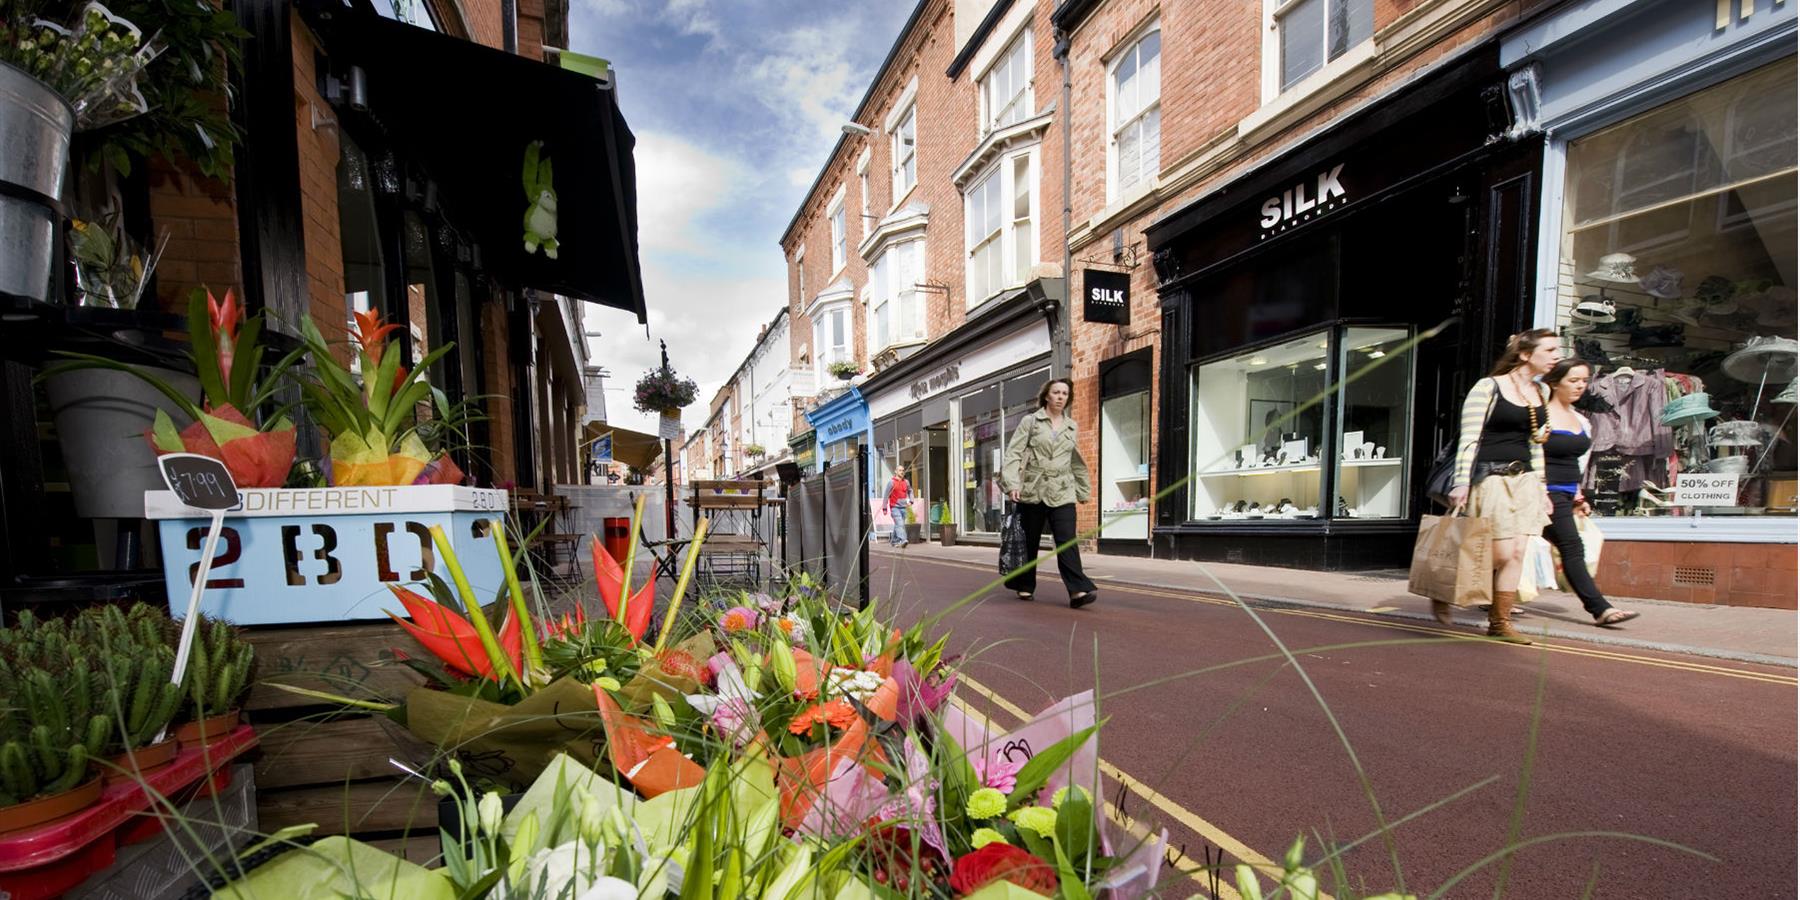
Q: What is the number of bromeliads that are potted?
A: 2